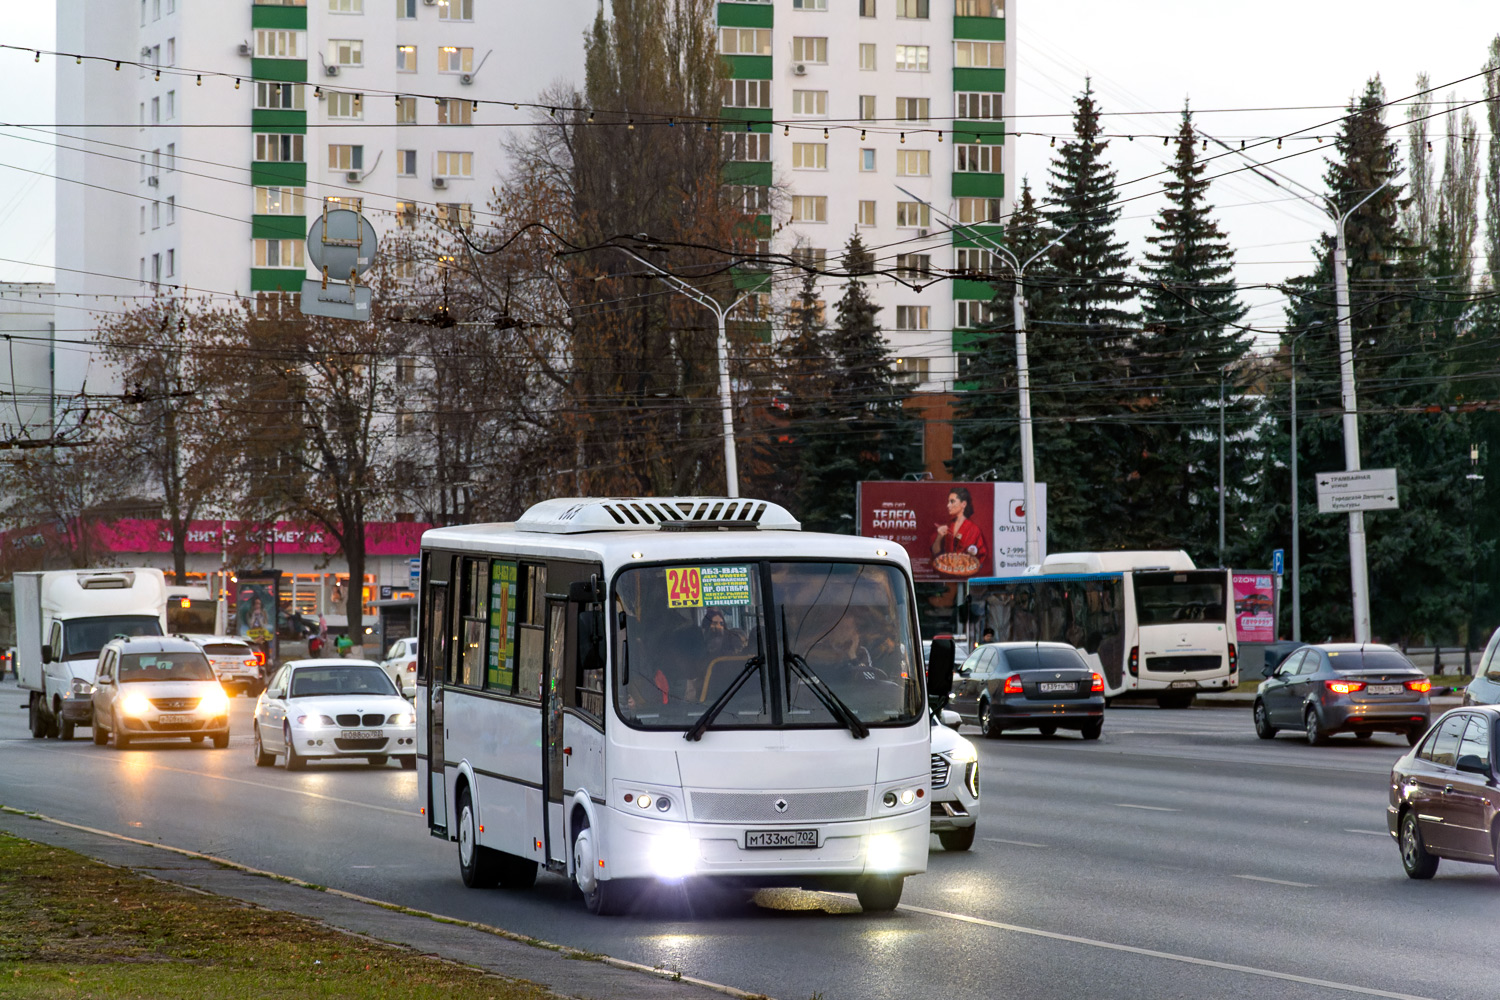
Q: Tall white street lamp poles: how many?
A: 3